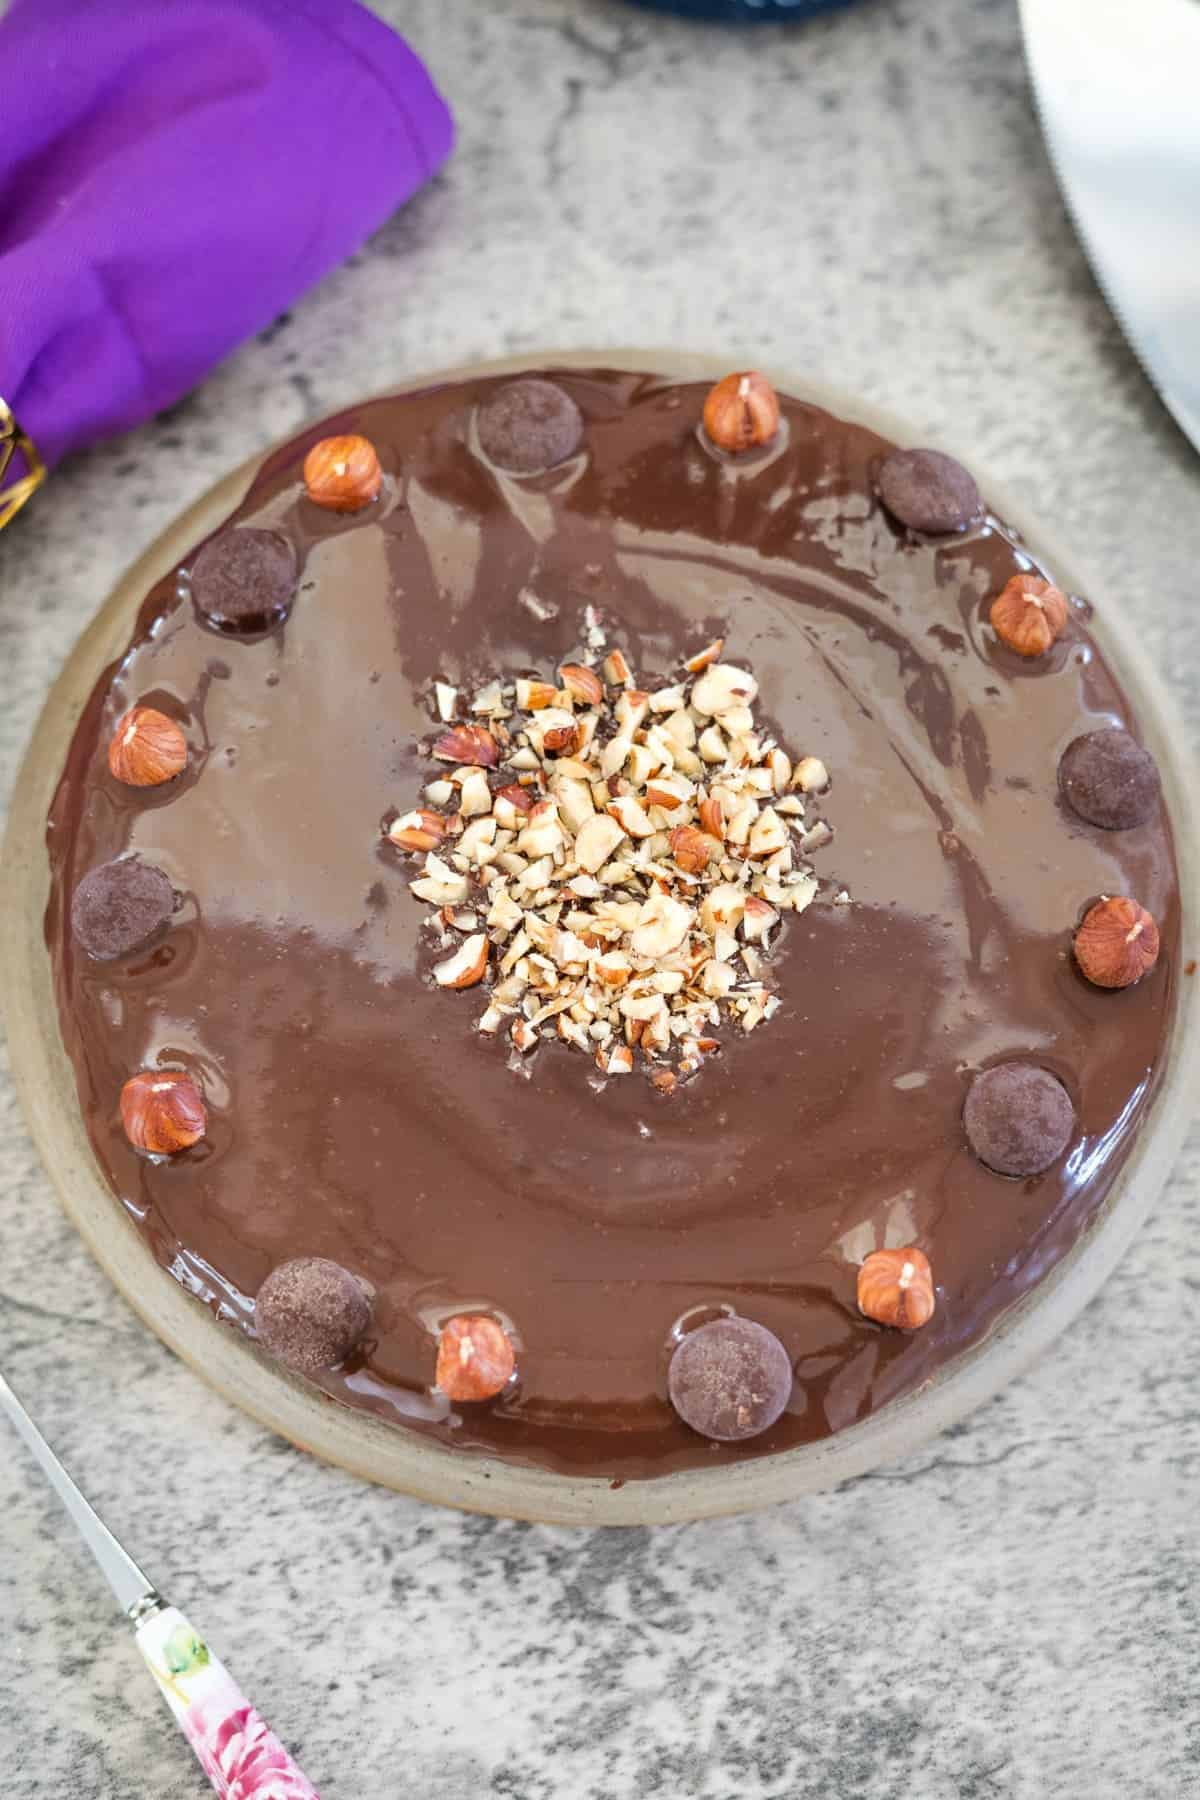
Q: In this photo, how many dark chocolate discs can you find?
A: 8